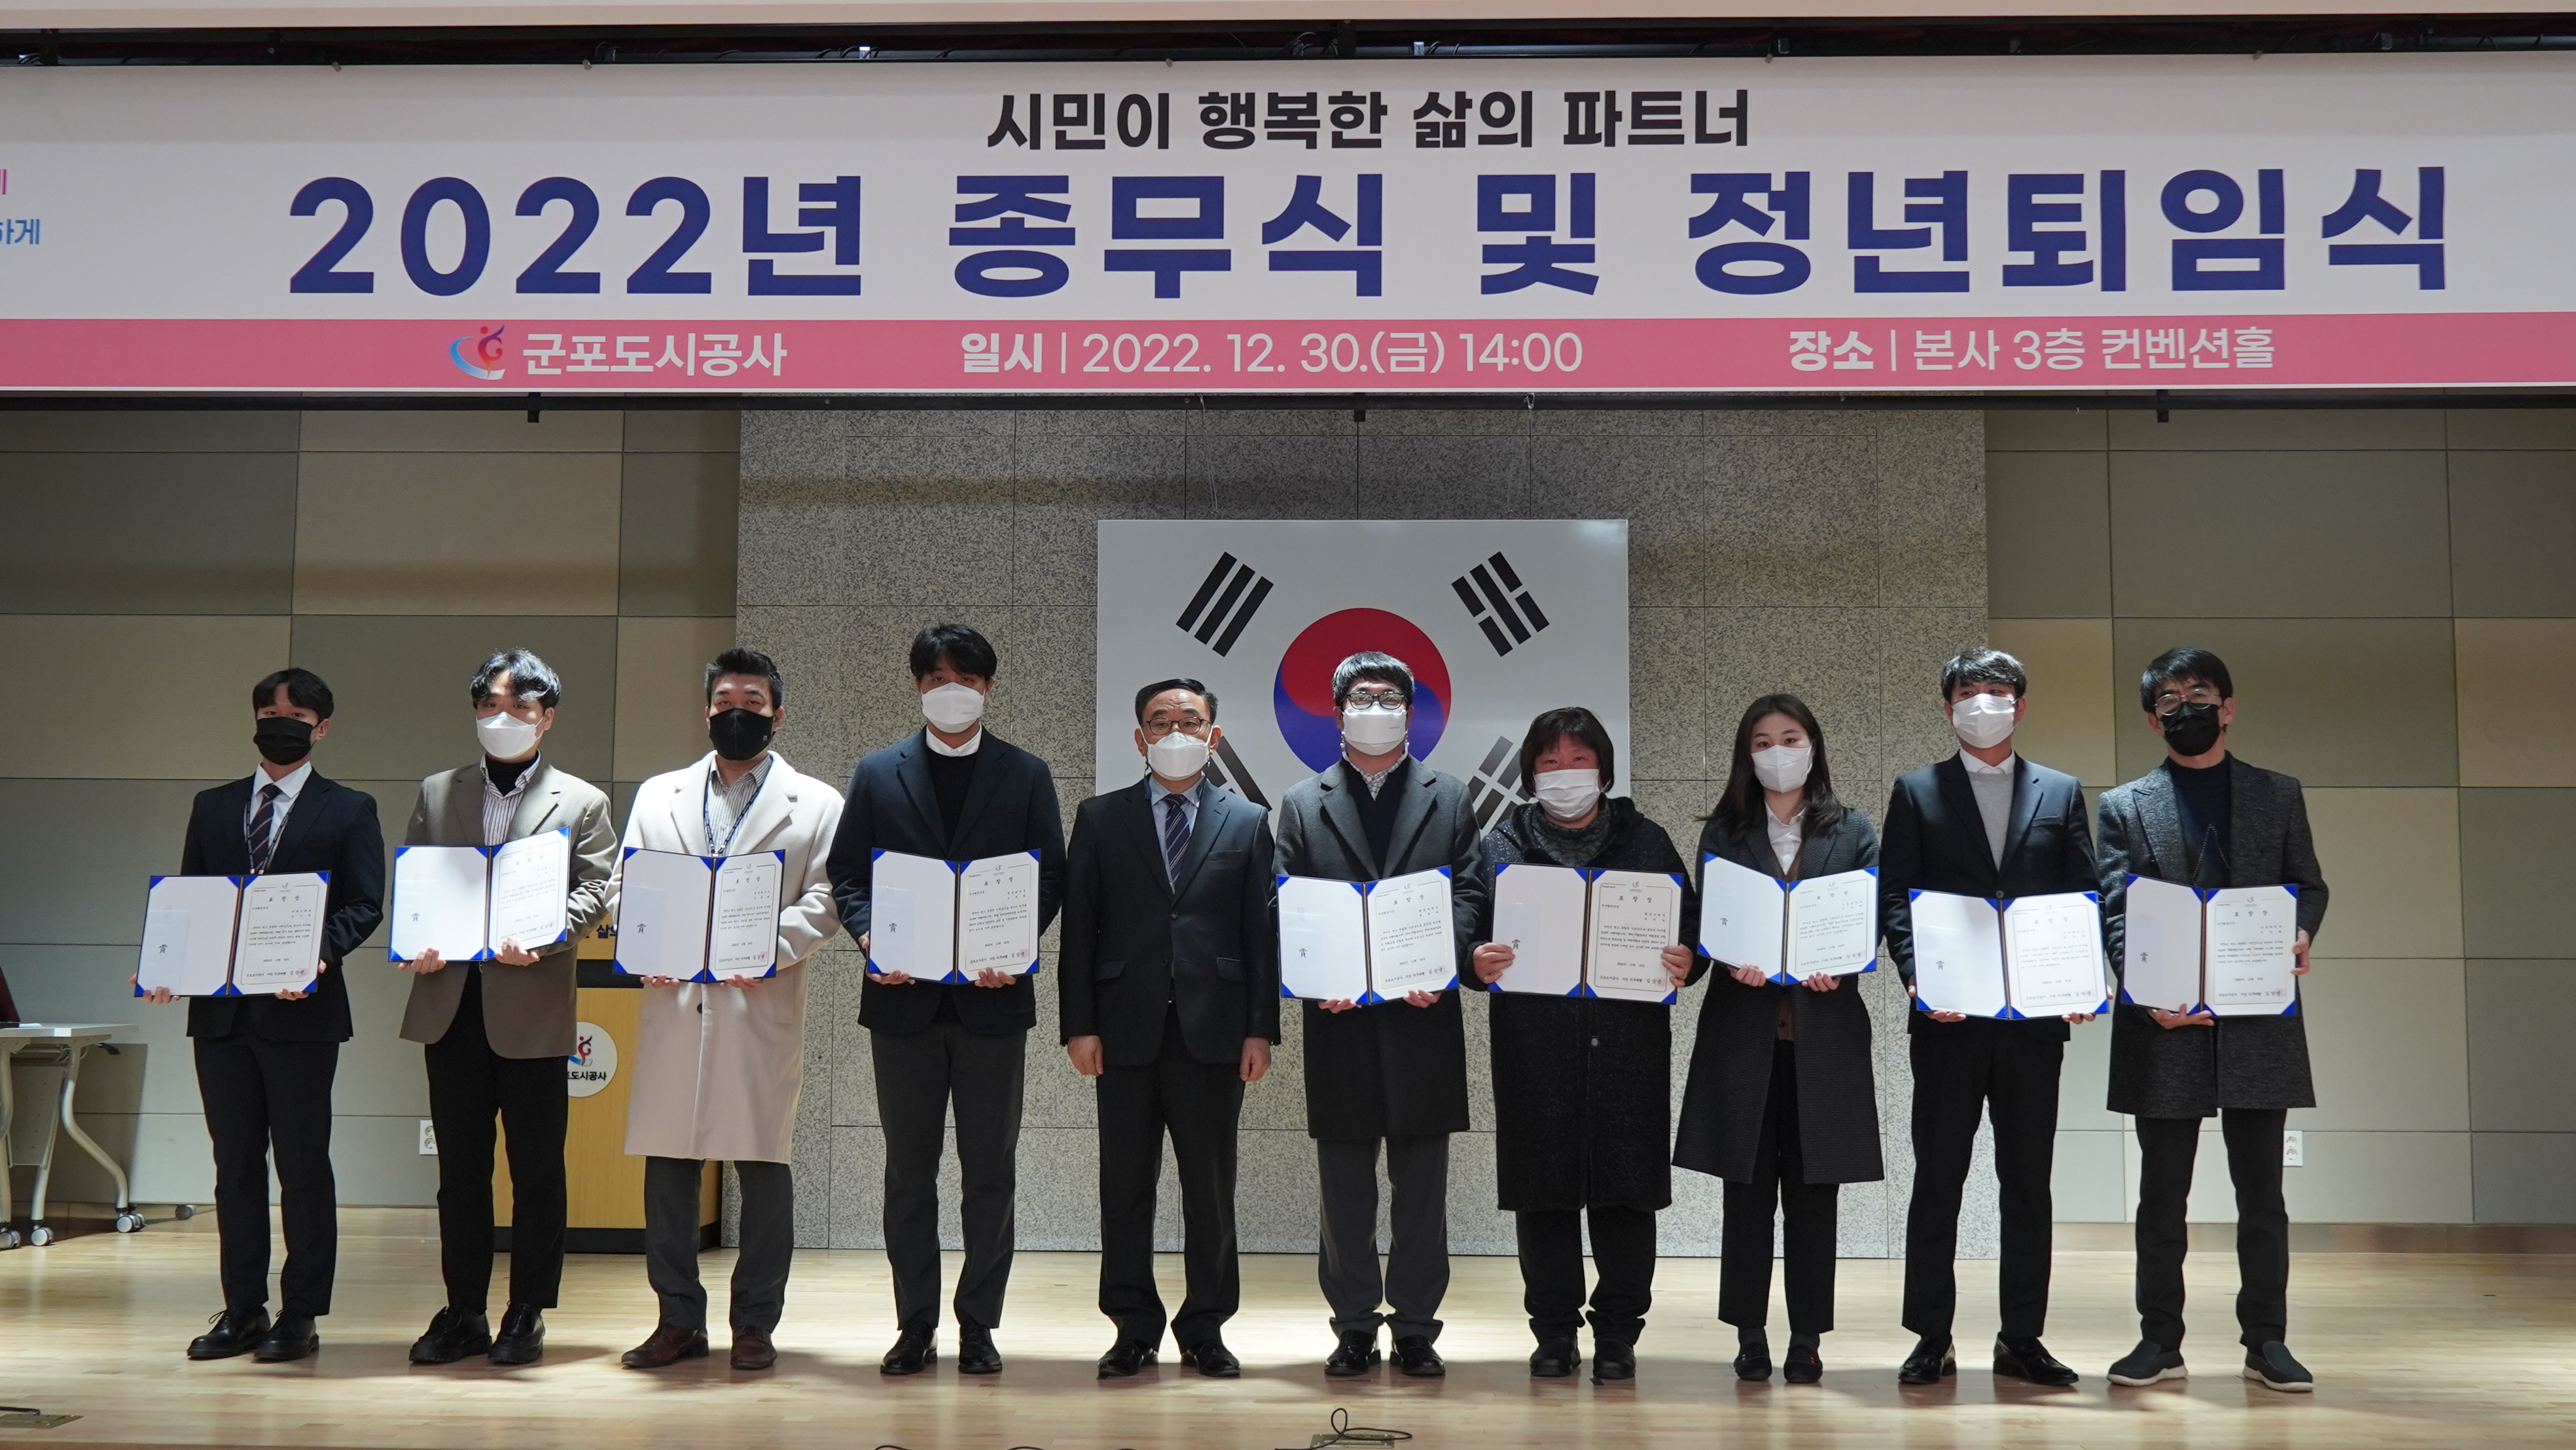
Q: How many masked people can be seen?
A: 10